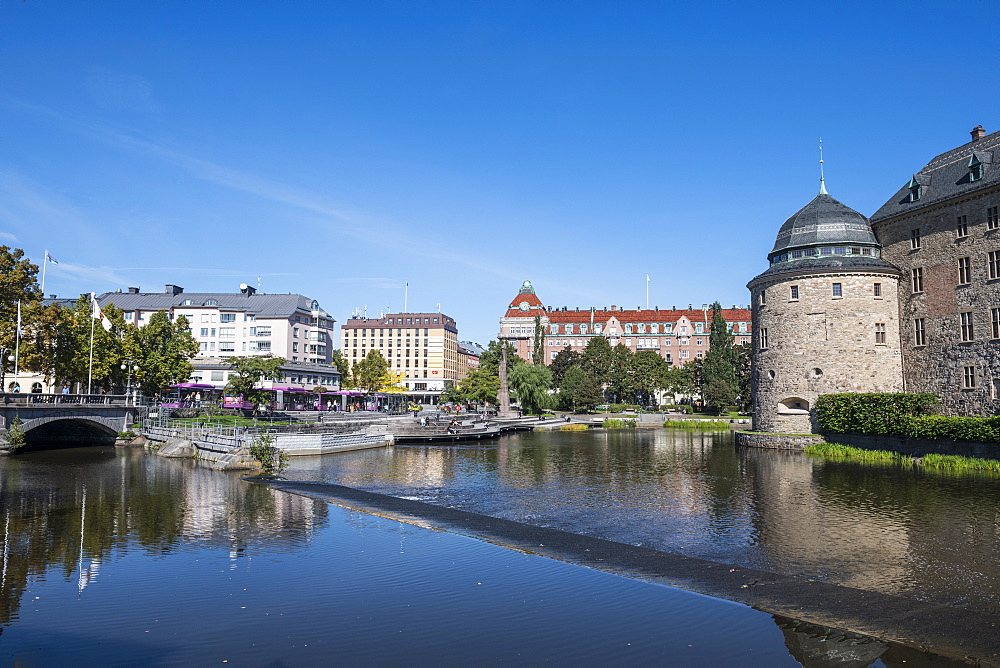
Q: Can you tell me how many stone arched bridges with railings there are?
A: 1